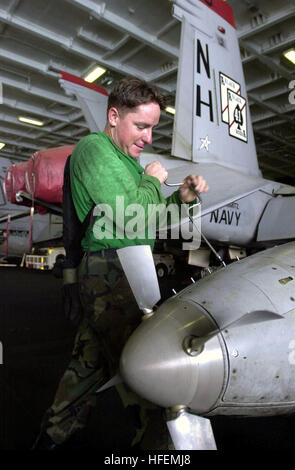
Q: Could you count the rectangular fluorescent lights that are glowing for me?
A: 5